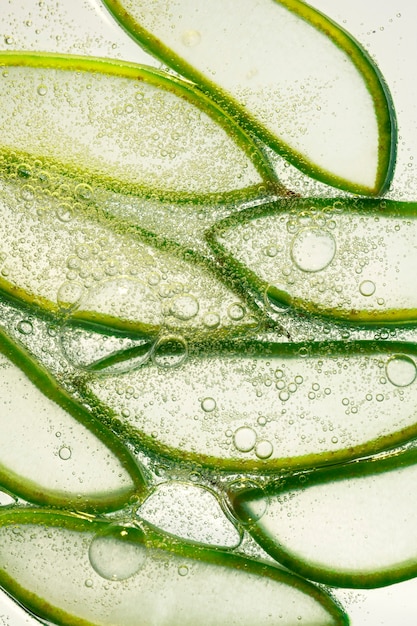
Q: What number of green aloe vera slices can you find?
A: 8